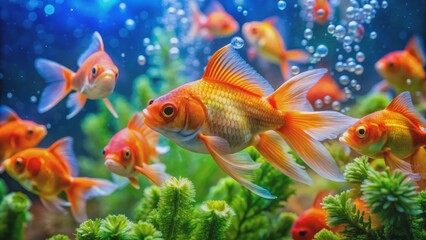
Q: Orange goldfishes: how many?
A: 12